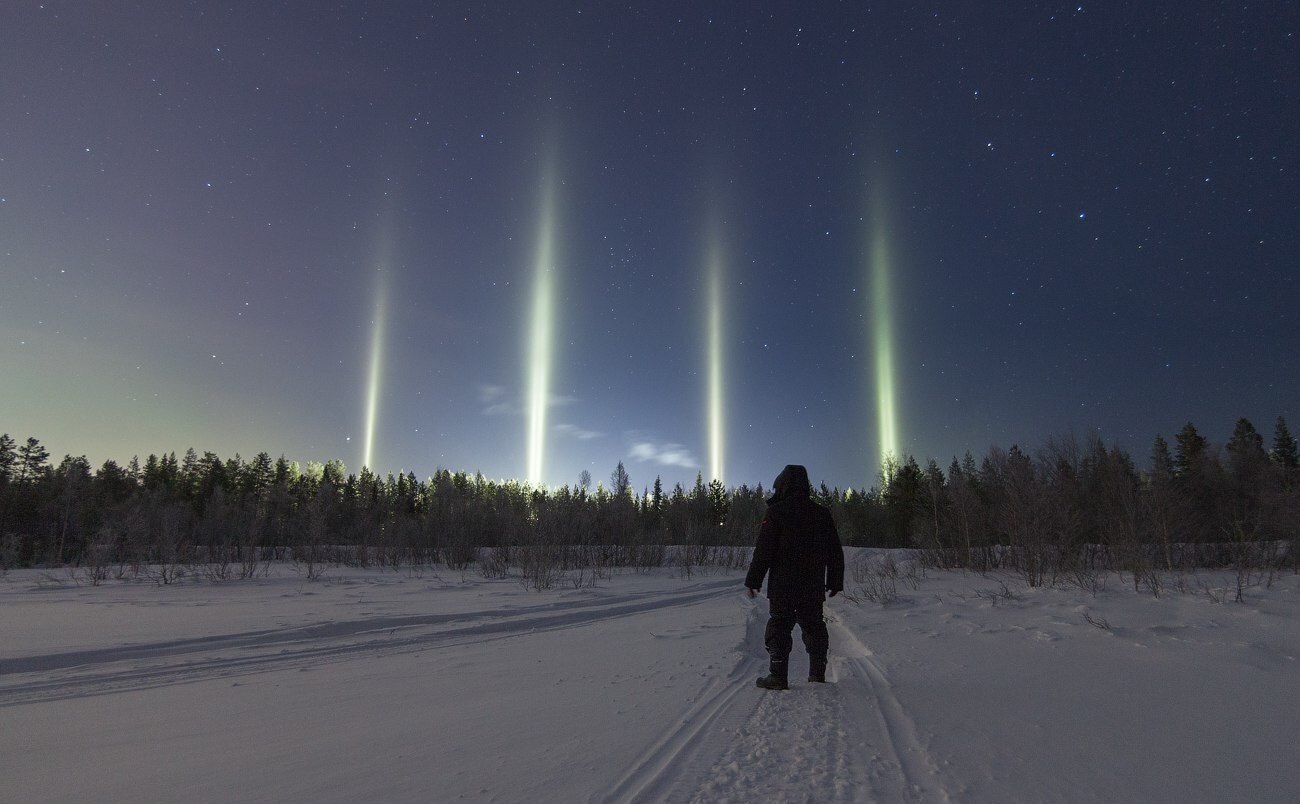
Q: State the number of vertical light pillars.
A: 4